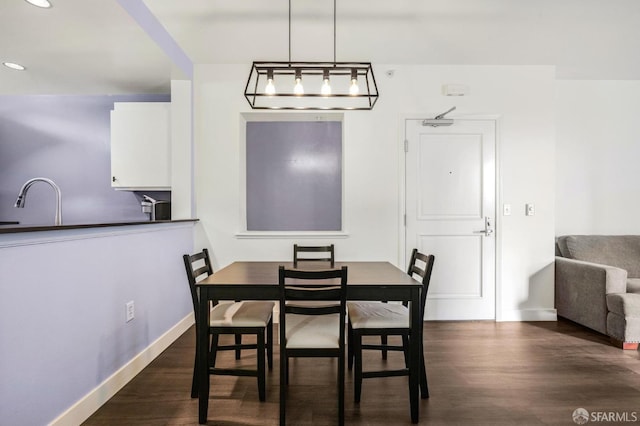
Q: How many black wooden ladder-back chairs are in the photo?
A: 4